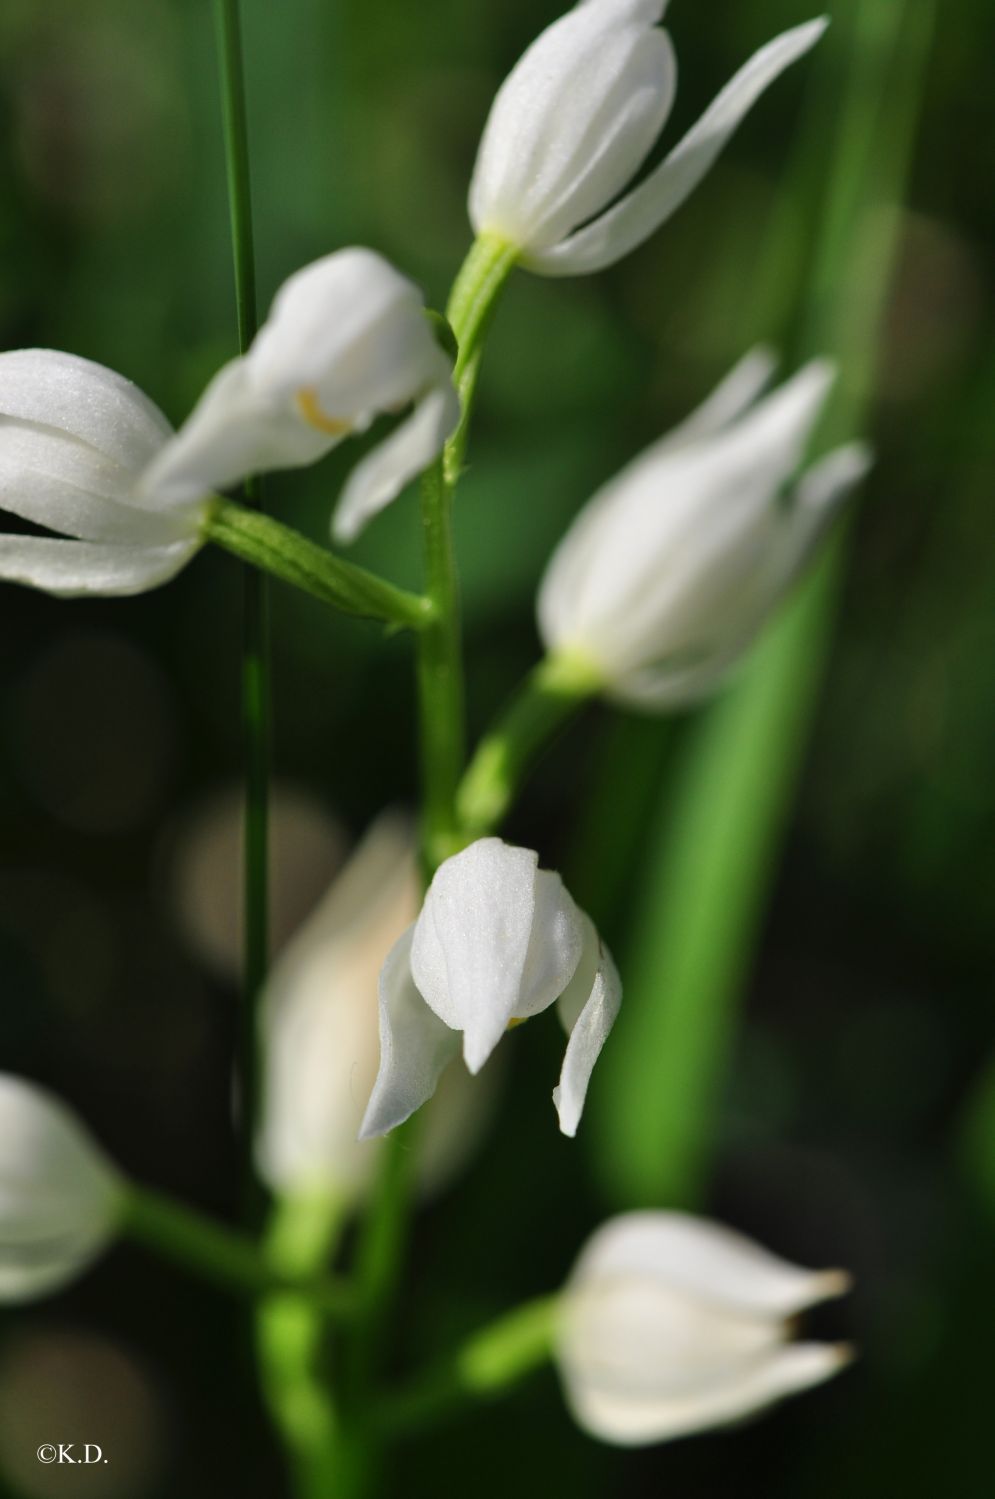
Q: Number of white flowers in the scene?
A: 8